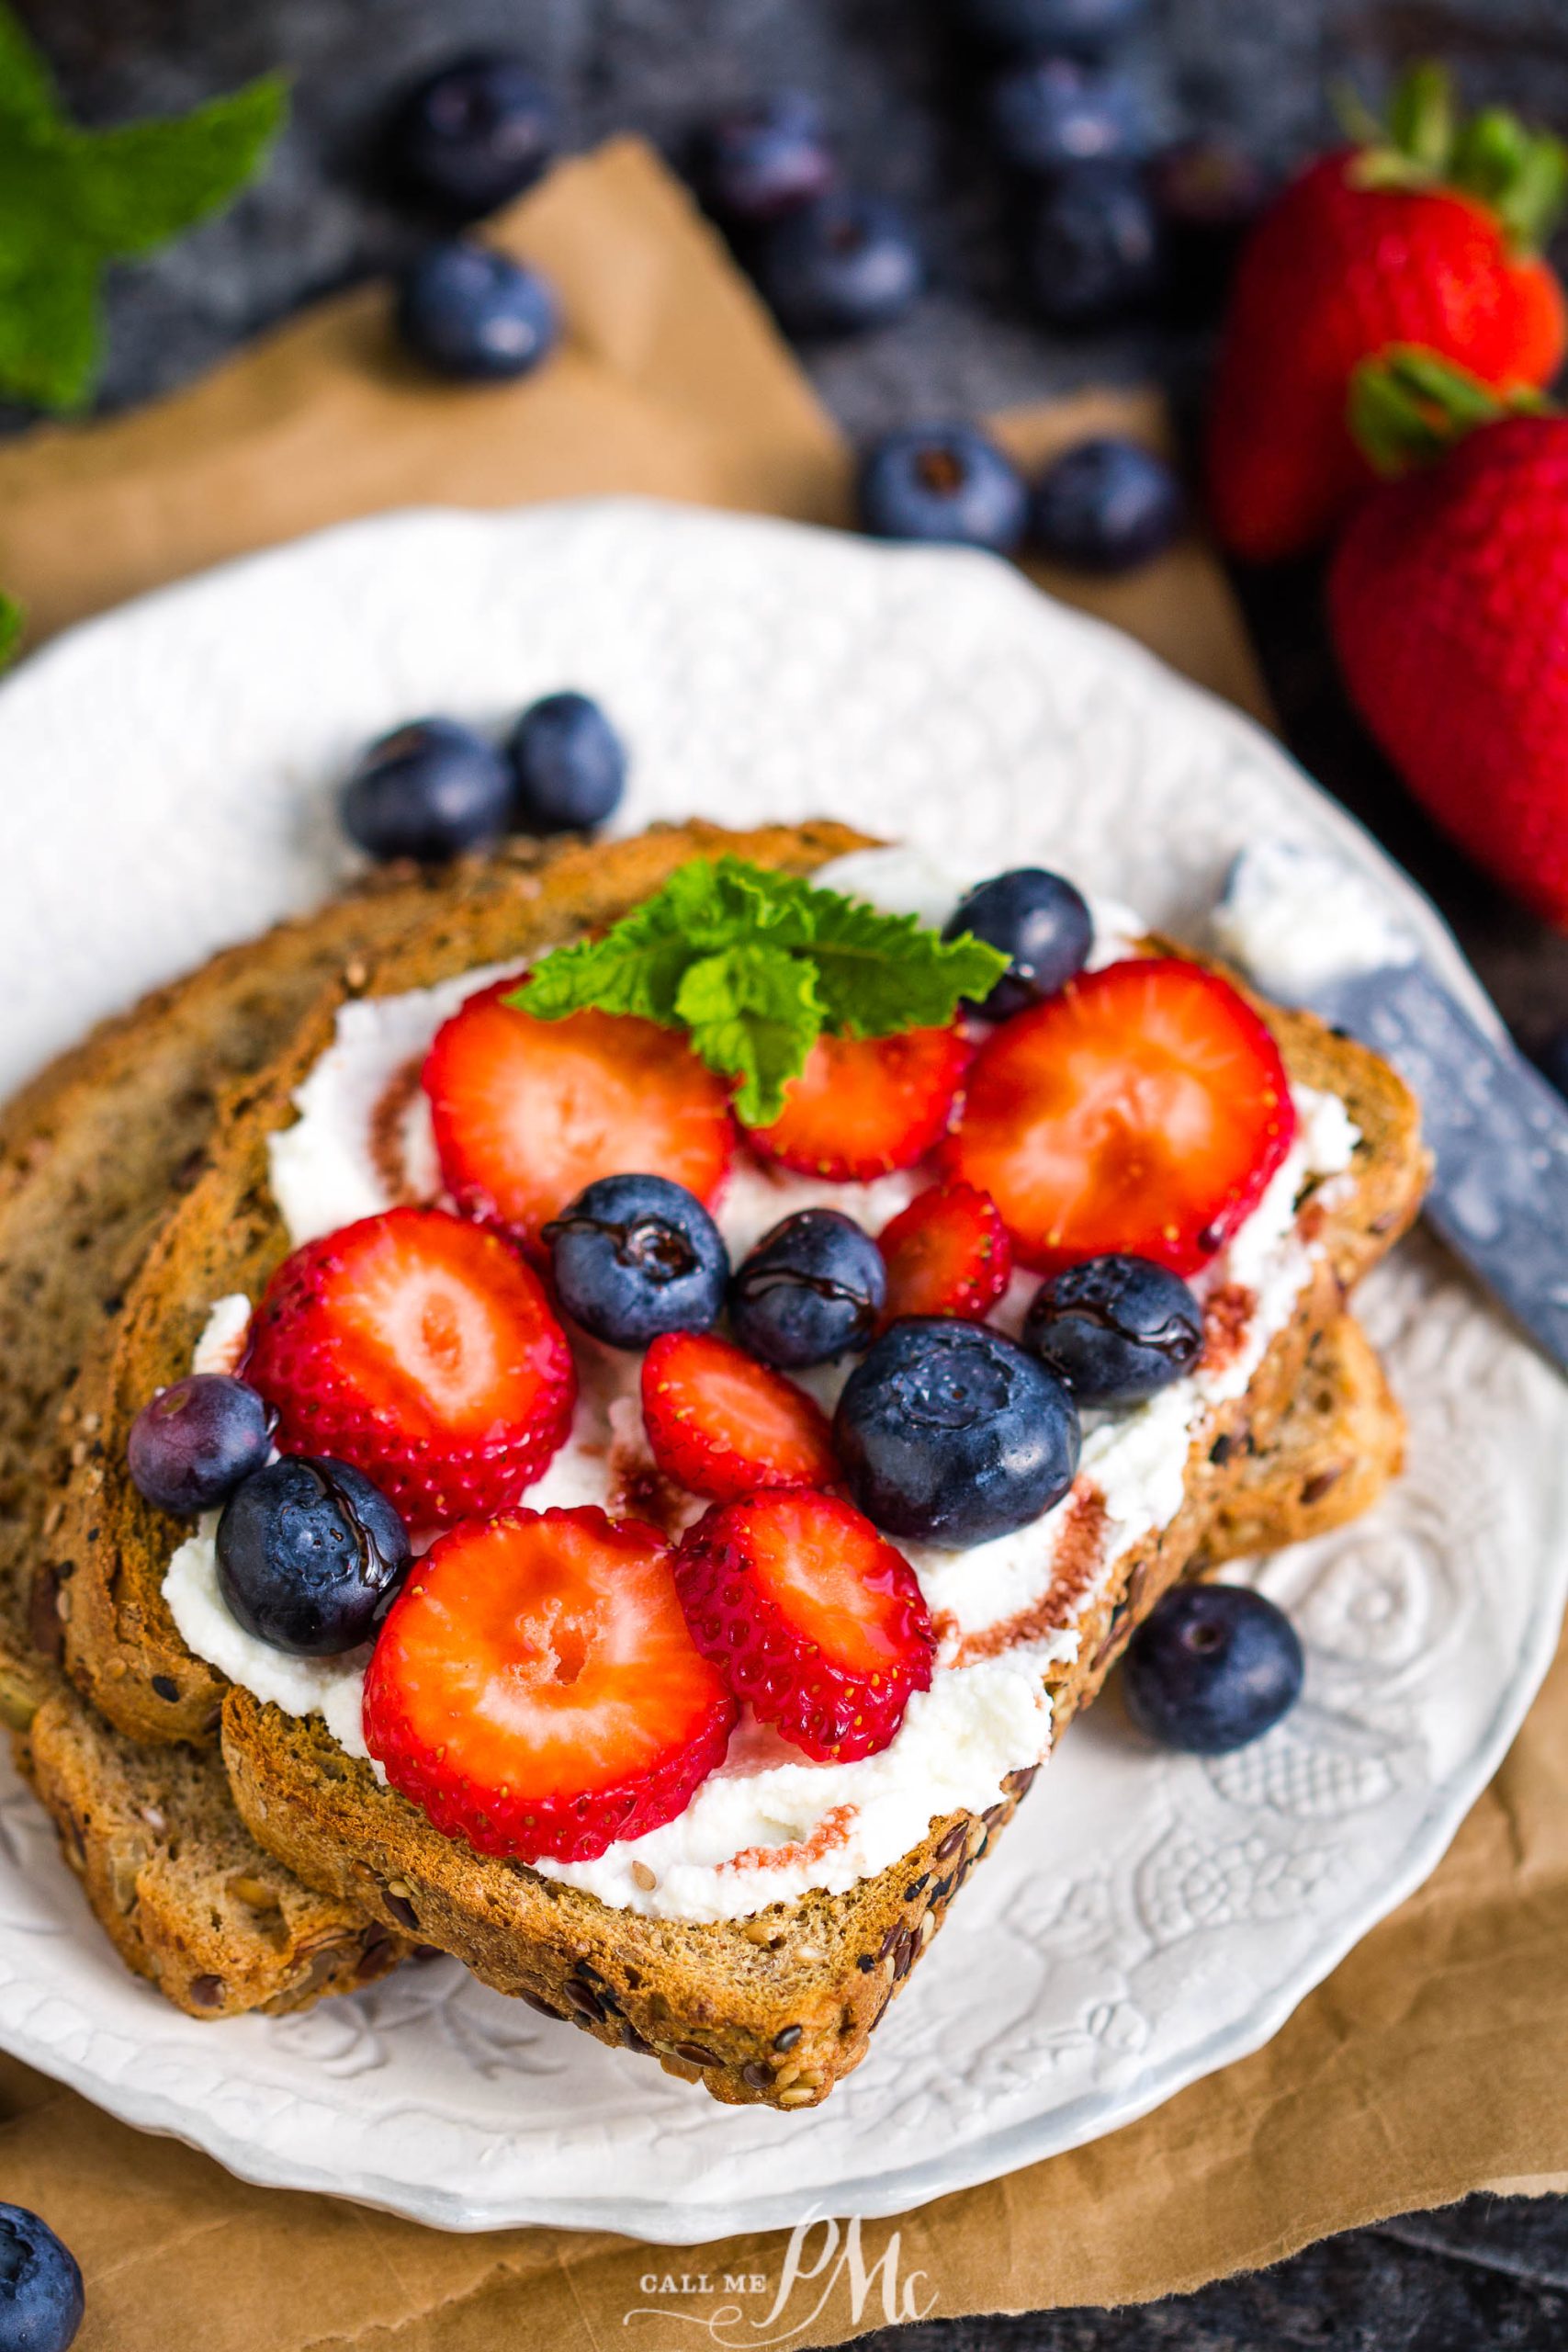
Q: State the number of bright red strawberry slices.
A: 8